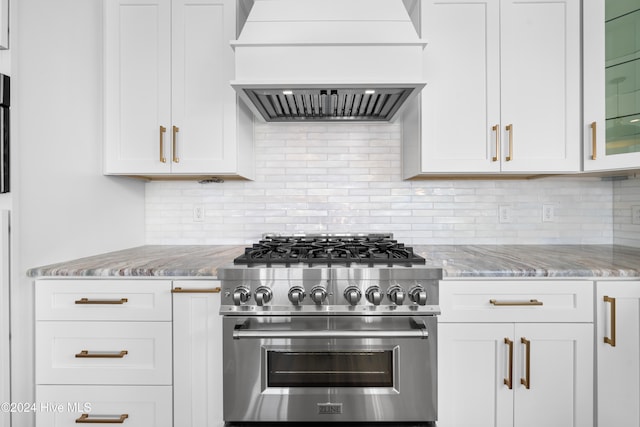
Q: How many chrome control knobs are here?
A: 8